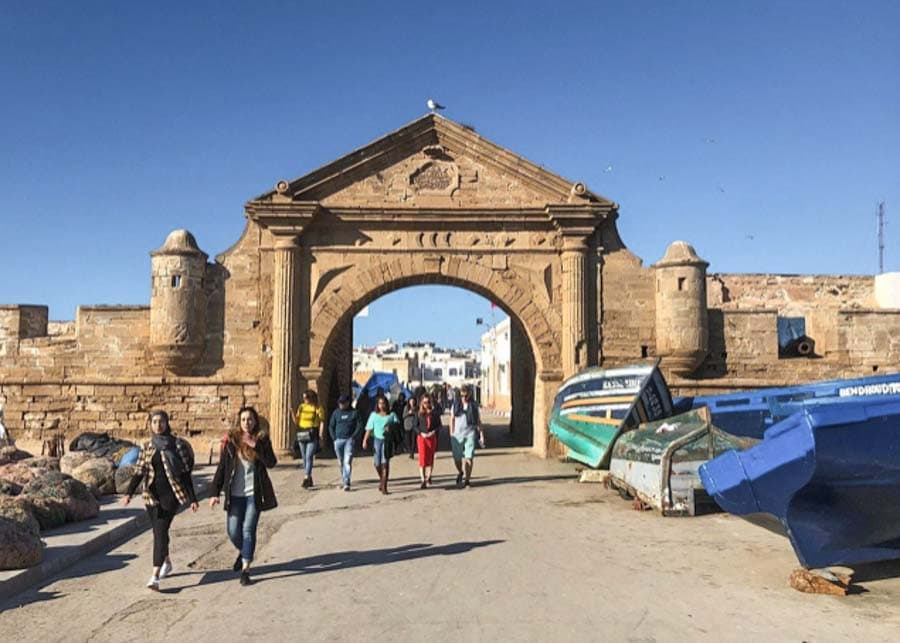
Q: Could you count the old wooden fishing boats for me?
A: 4